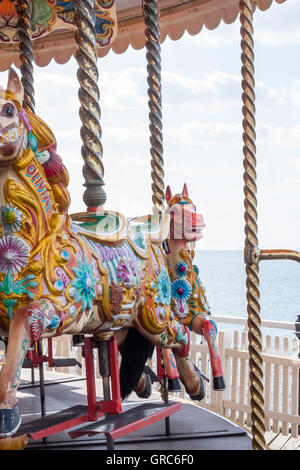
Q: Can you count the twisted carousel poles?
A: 4